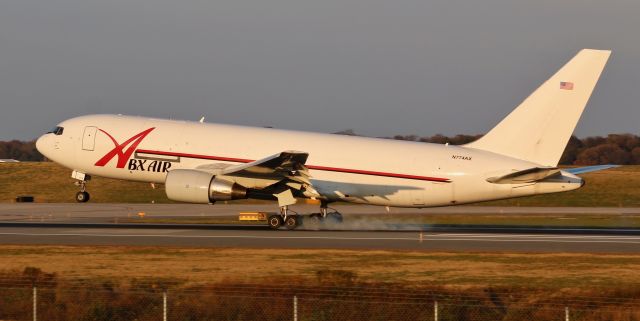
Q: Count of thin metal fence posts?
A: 5